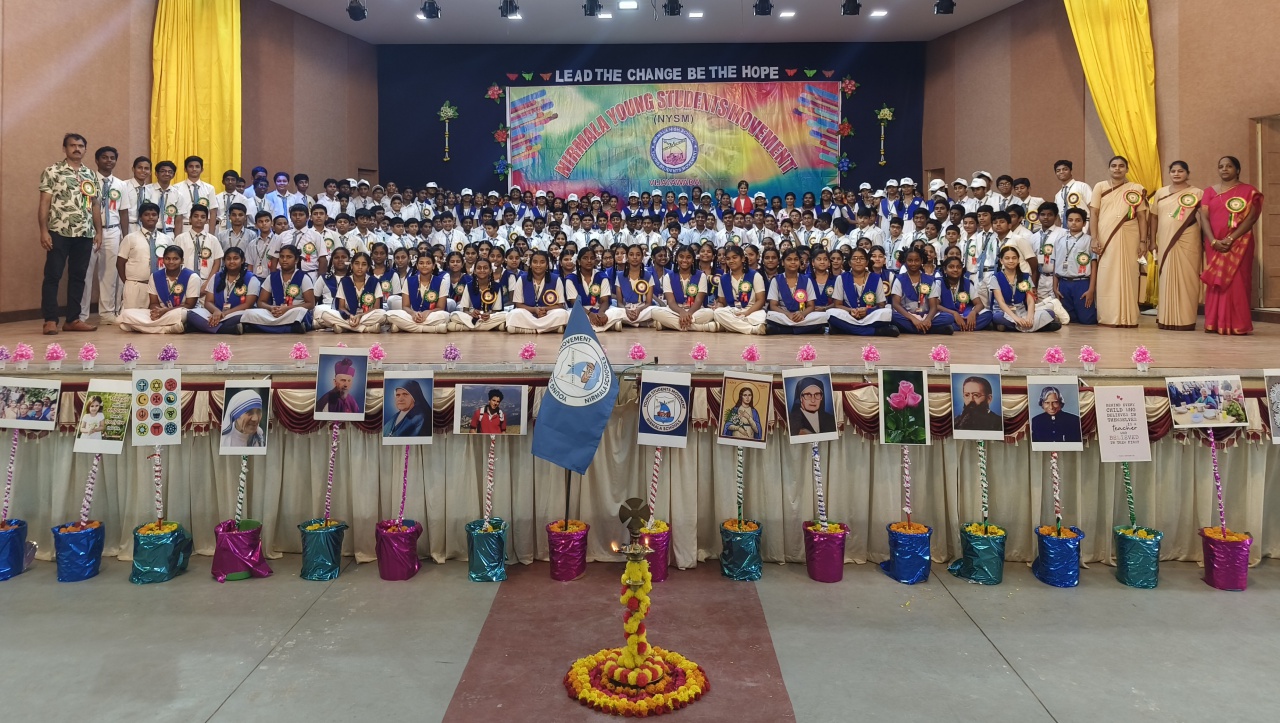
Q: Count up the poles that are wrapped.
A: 15